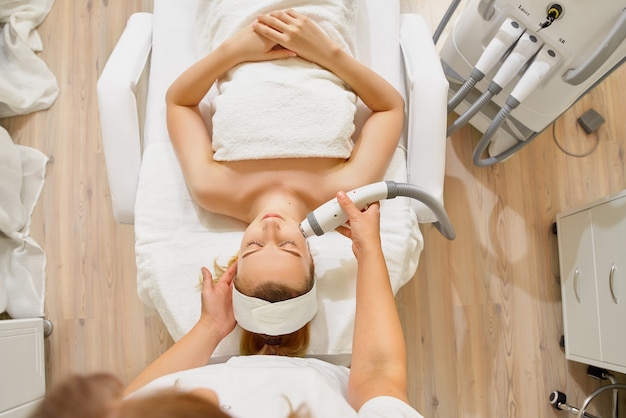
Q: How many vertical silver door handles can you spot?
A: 2